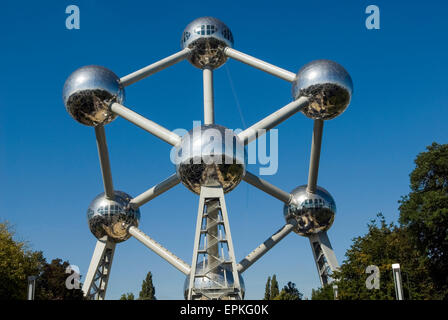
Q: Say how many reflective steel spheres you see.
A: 7